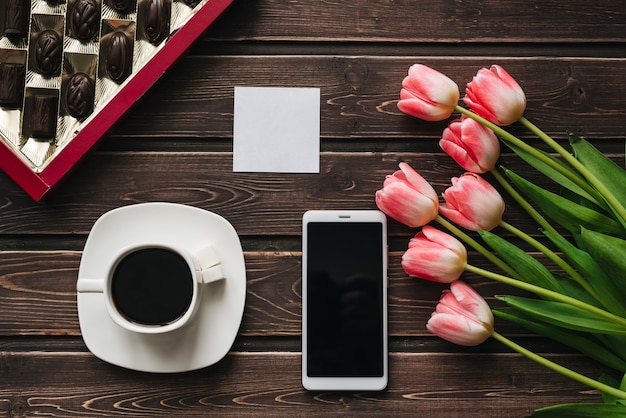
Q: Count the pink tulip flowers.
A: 7